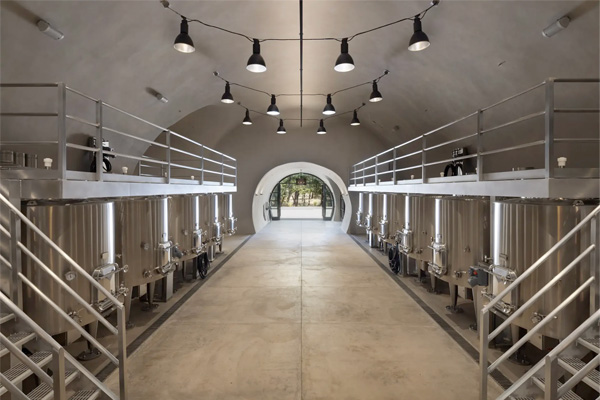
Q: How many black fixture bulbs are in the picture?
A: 12